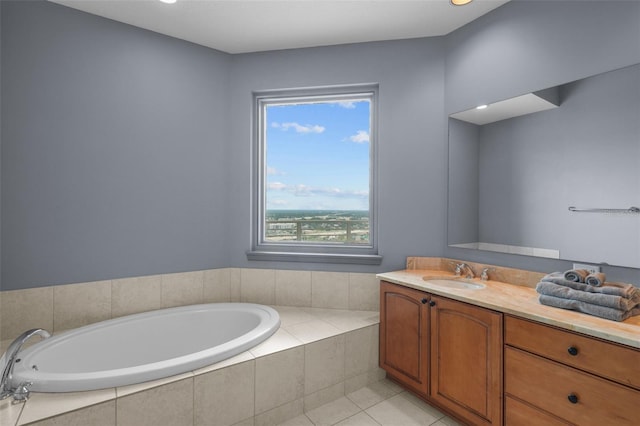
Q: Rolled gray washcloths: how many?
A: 2